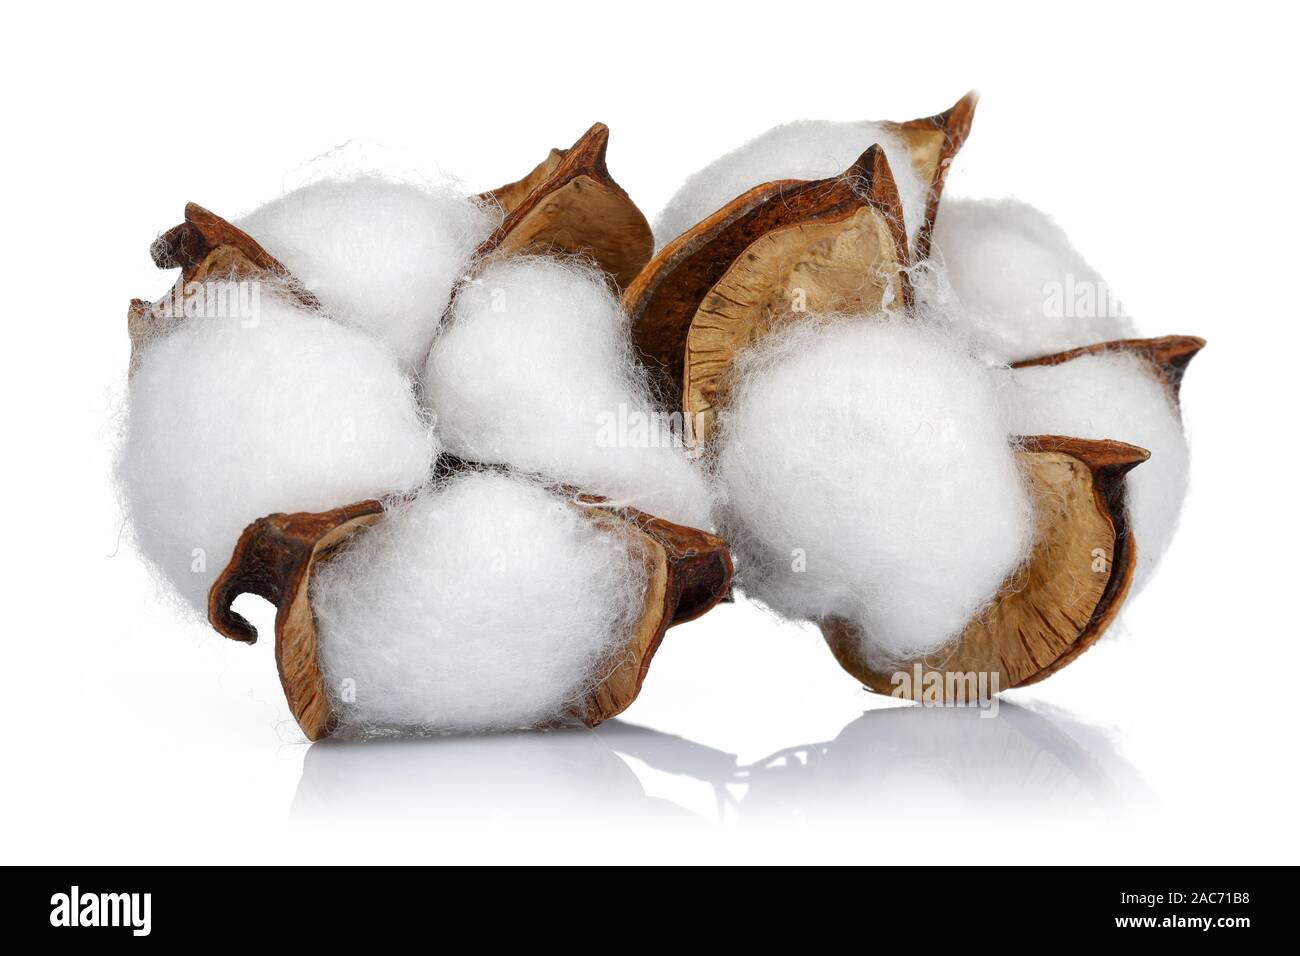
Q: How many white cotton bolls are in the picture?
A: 8